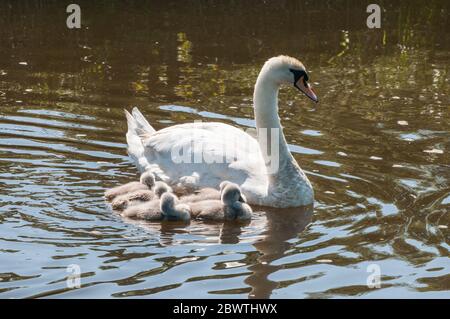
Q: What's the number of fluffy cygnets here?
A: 5